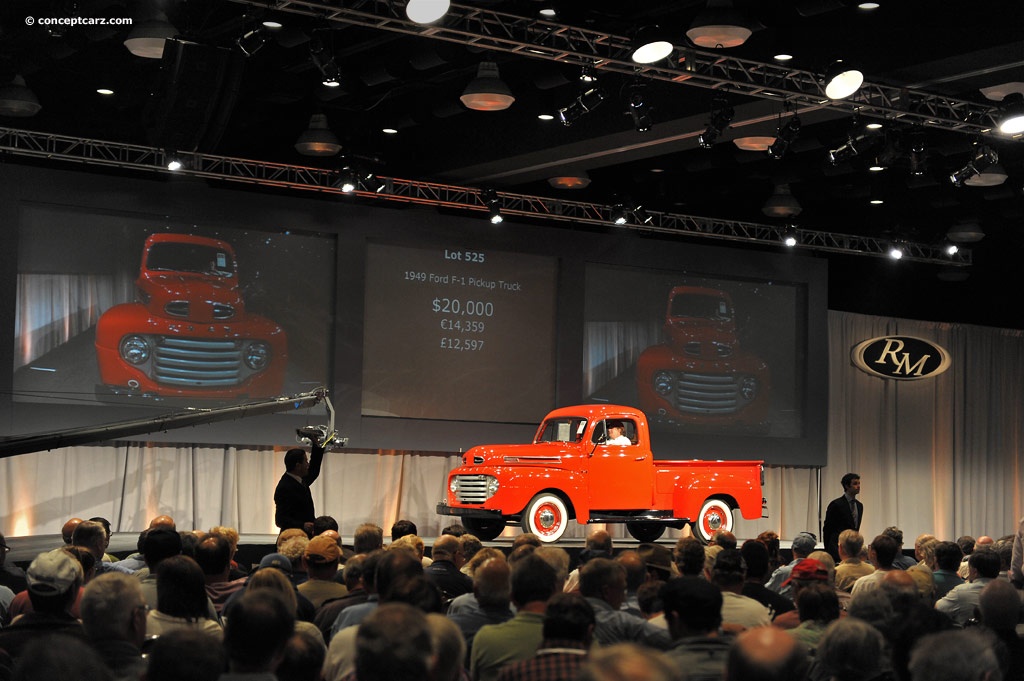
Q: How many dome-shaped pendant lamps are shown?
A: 11